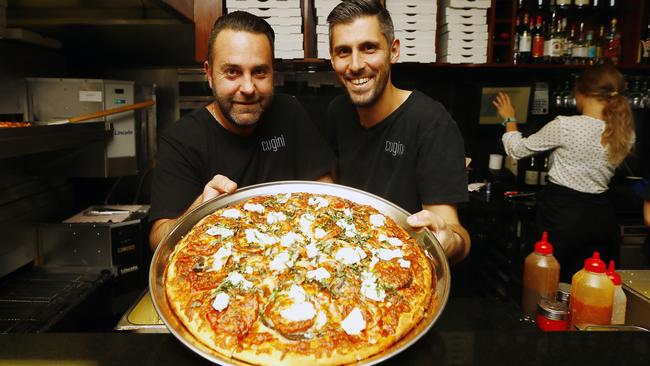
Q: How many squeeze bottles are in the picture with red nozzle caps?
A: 3